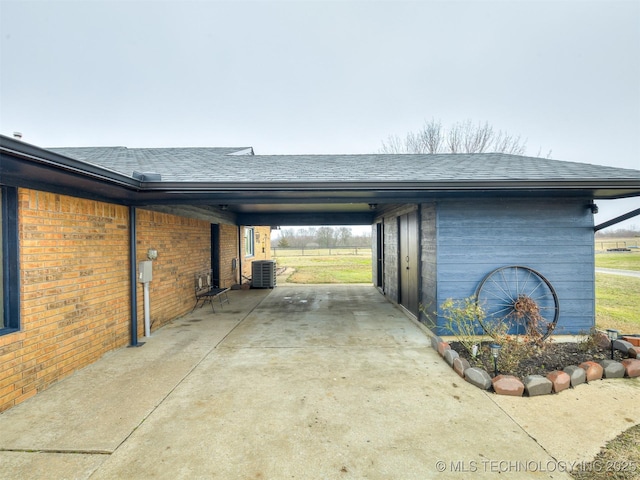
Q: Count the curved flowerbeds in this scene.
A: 1